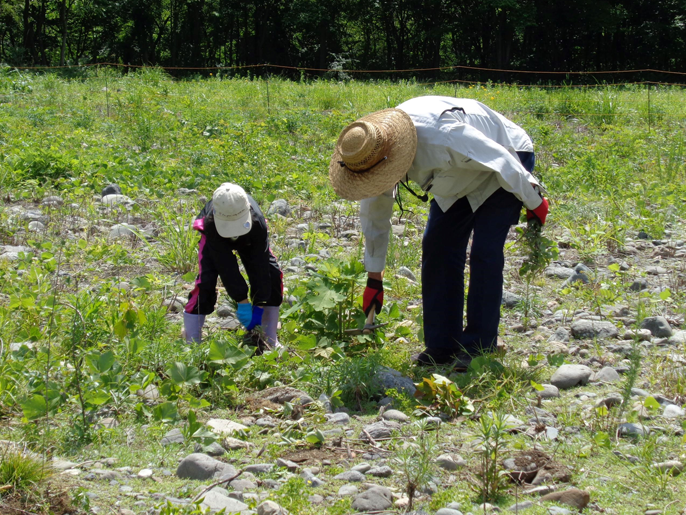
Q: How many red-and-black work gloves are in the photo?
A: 2